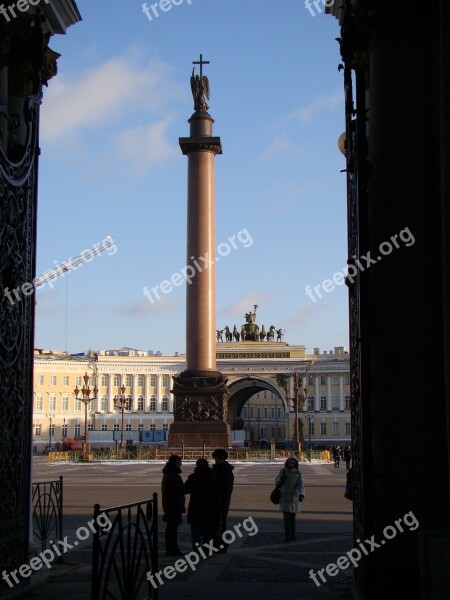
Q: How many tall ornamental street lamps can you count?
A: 3